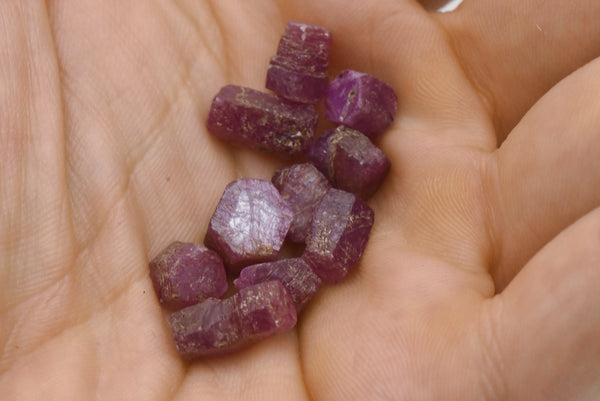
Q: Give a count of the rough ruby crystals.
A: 10